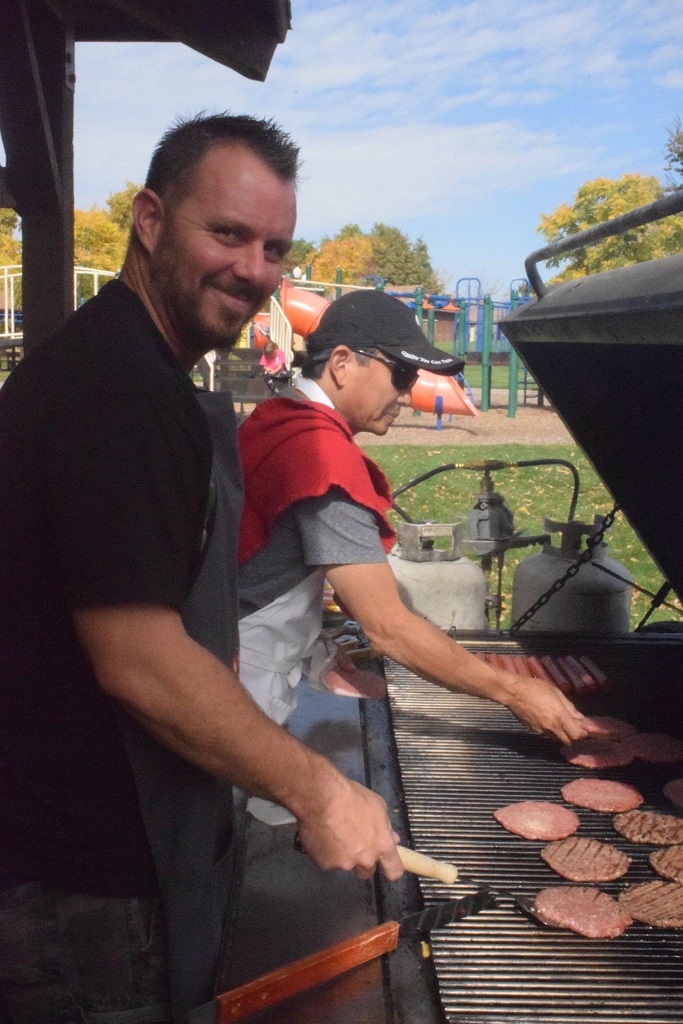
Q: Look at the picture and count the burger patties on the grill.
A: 11